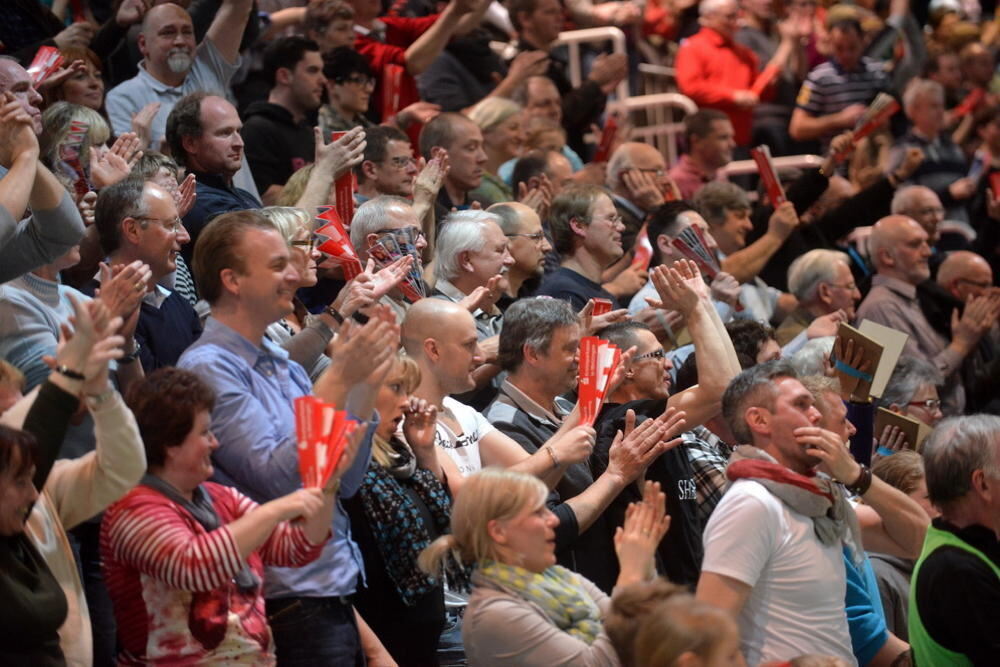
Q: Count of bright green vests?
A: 1